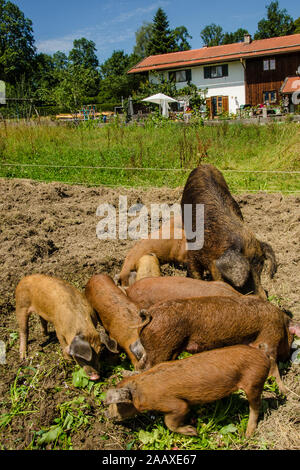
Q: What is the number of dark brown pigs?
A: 1